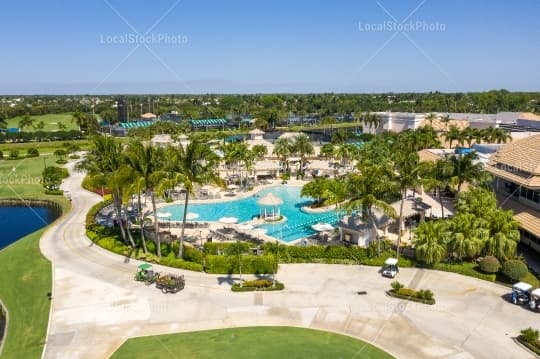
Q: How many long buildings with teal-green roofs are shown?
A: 2